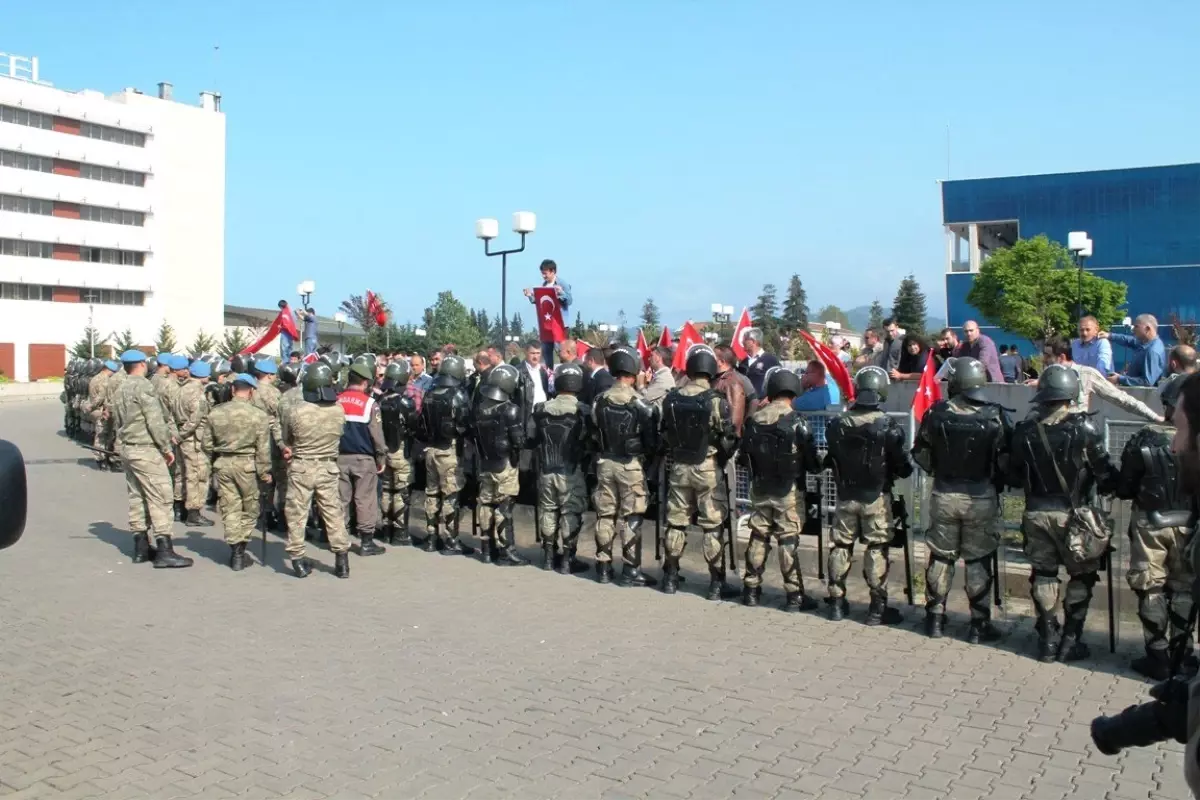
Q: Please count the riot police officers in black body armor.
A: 11